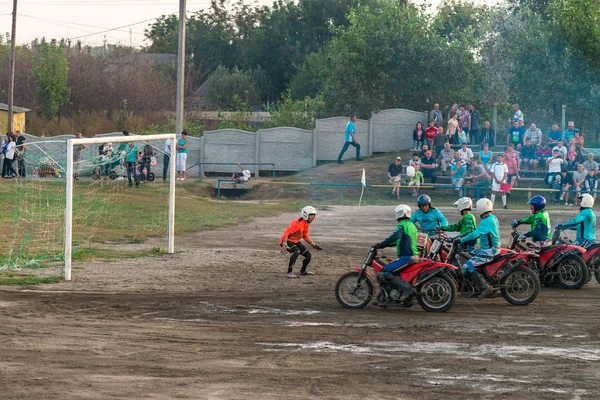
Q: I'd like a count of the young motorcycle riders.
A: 6